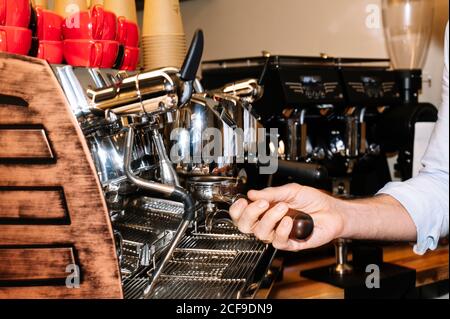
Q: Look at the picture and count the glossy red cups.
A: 8